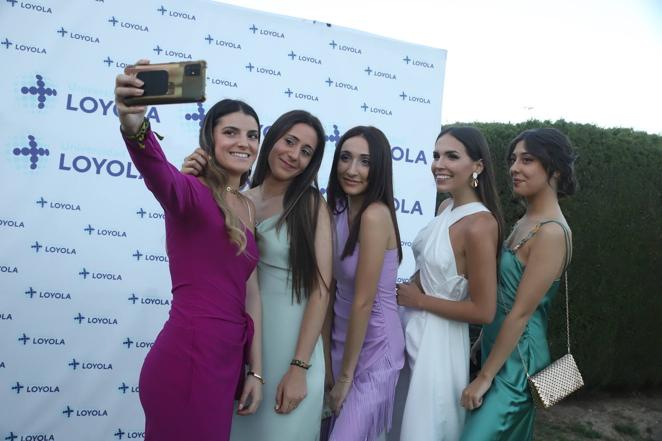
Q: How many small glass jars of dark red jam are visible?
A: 0